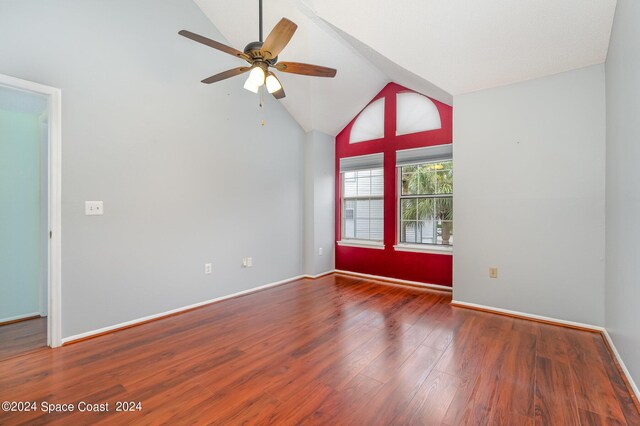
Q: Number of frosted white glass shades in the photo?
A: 3